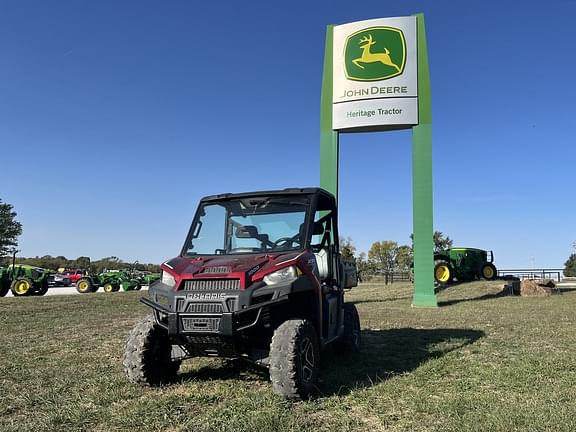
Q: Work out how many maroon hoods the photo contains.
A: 1